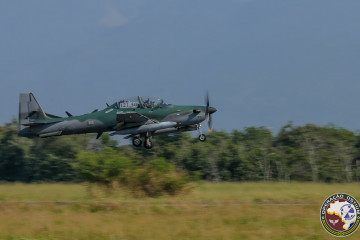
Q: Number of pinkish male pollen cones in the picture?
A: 0